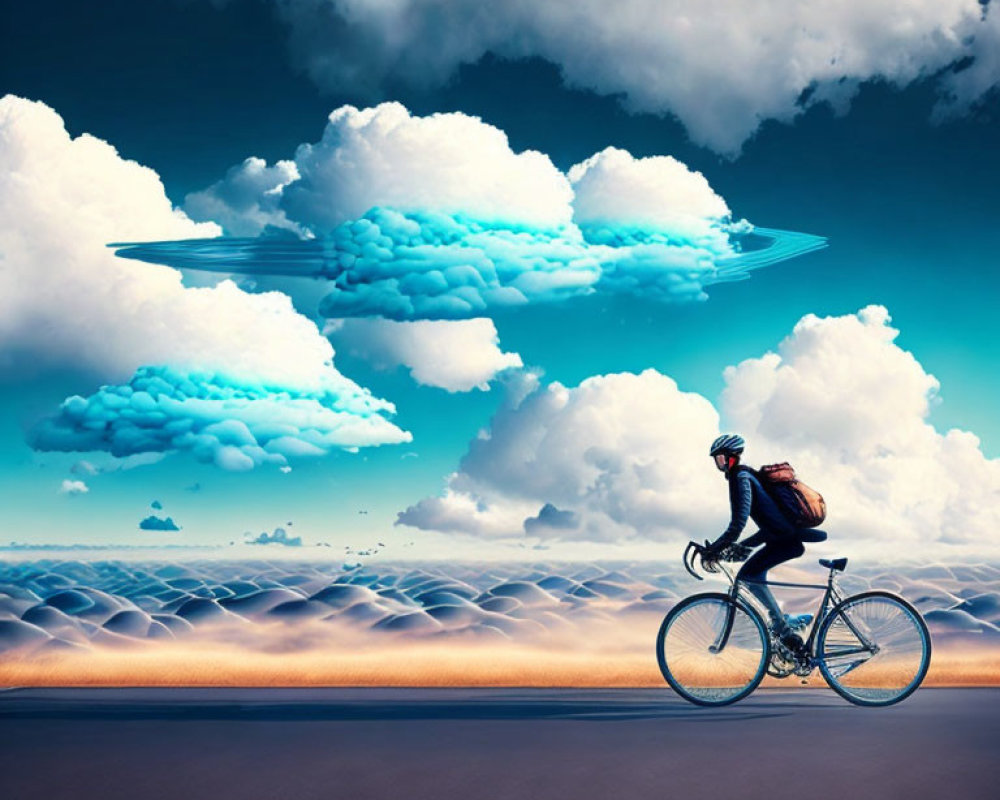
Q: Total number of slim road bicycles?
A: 1